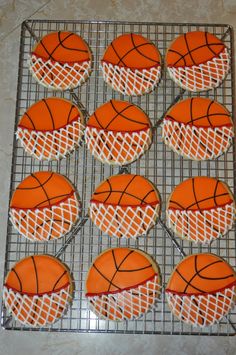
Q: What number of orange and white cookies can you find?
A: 12